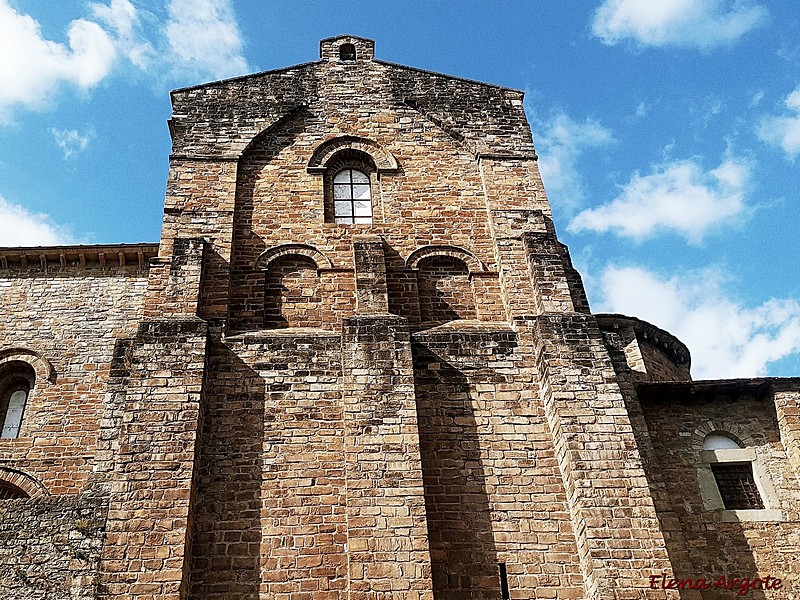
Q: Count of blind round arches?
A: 2